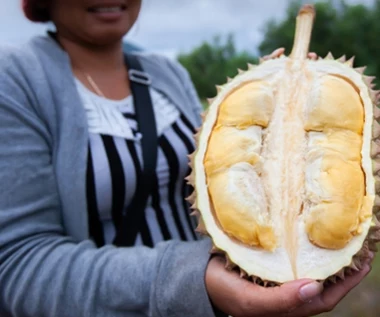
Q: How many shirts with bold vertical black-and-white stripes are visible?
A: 1